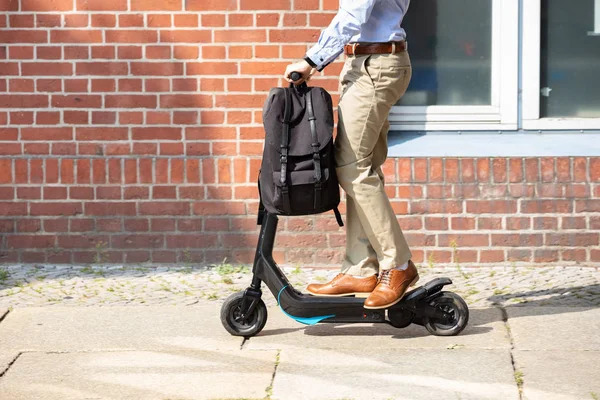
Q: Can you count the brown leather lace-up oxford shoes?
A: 2